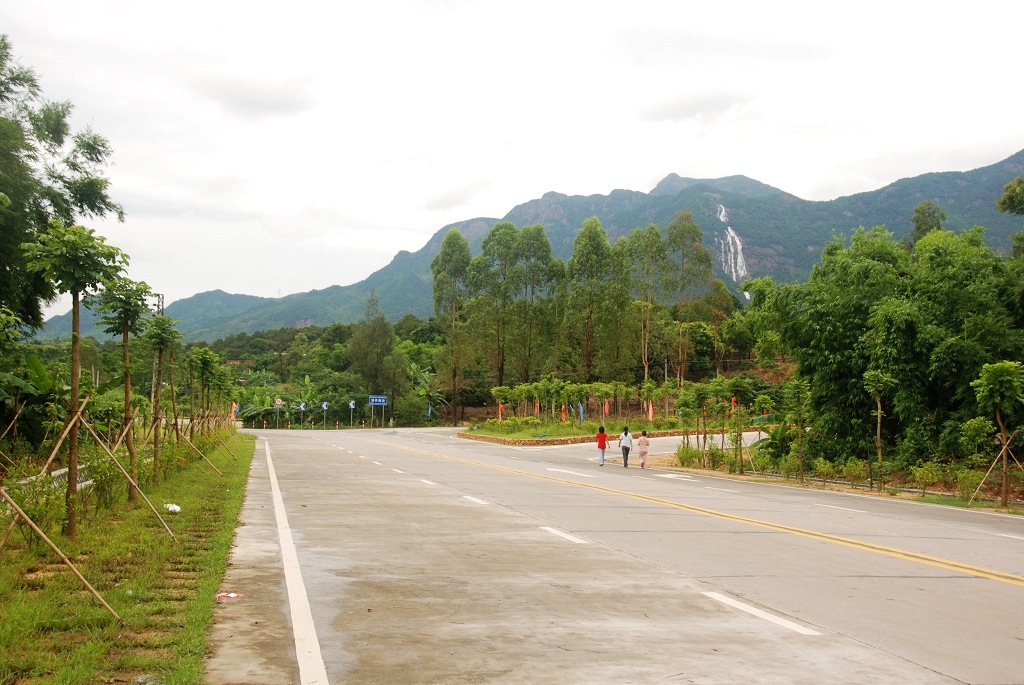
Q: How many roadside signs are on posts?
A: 5